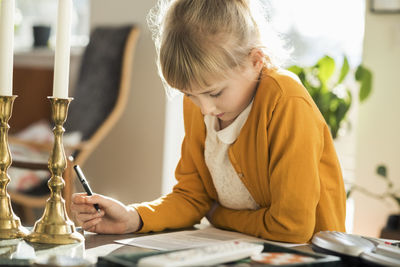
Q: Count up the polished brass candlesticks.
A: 2